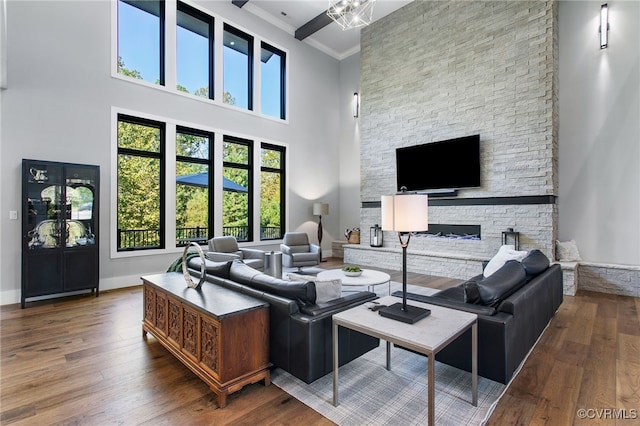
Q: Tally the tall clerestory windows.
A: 4